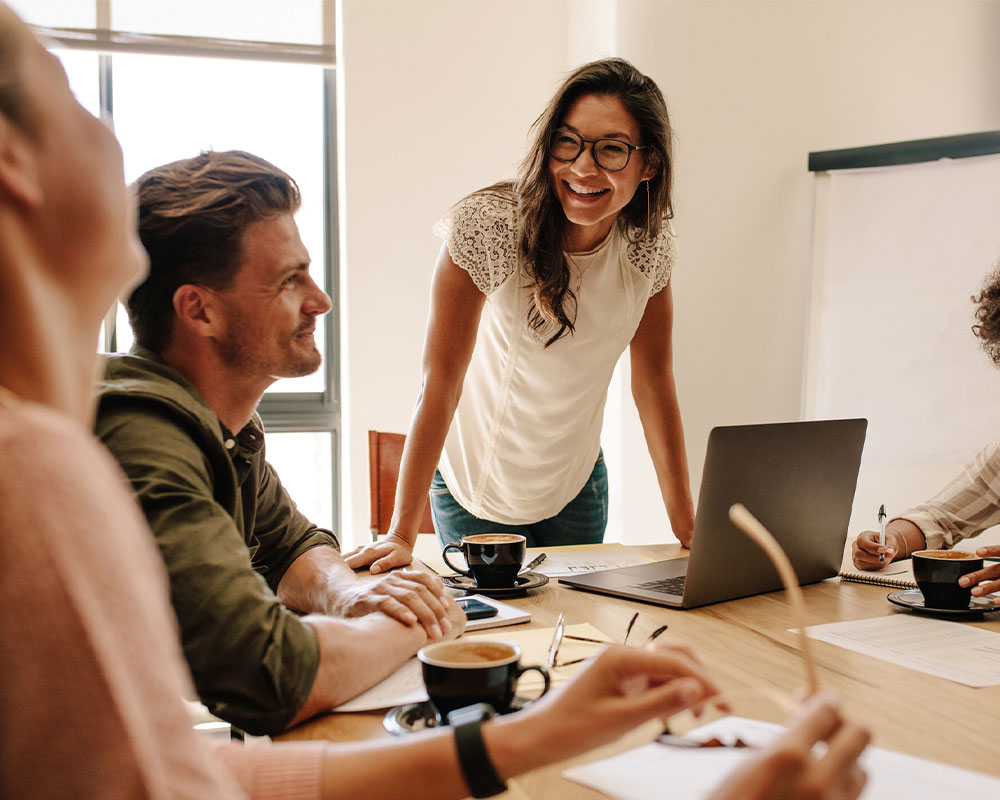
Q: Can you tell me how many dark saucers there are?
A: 3